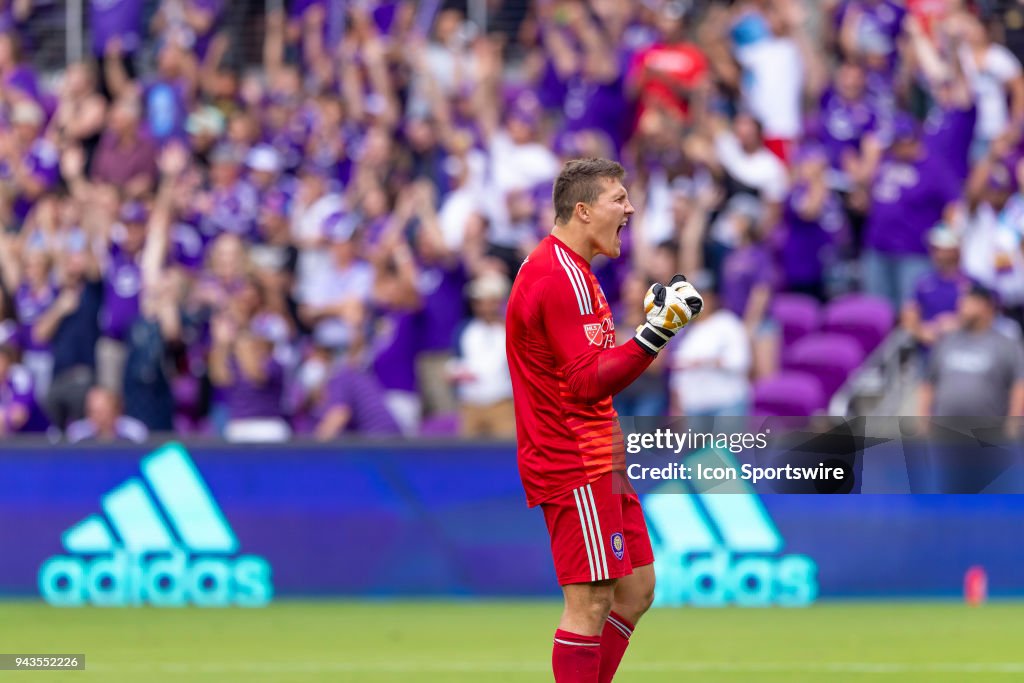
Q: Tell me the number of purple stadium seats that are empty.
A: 4